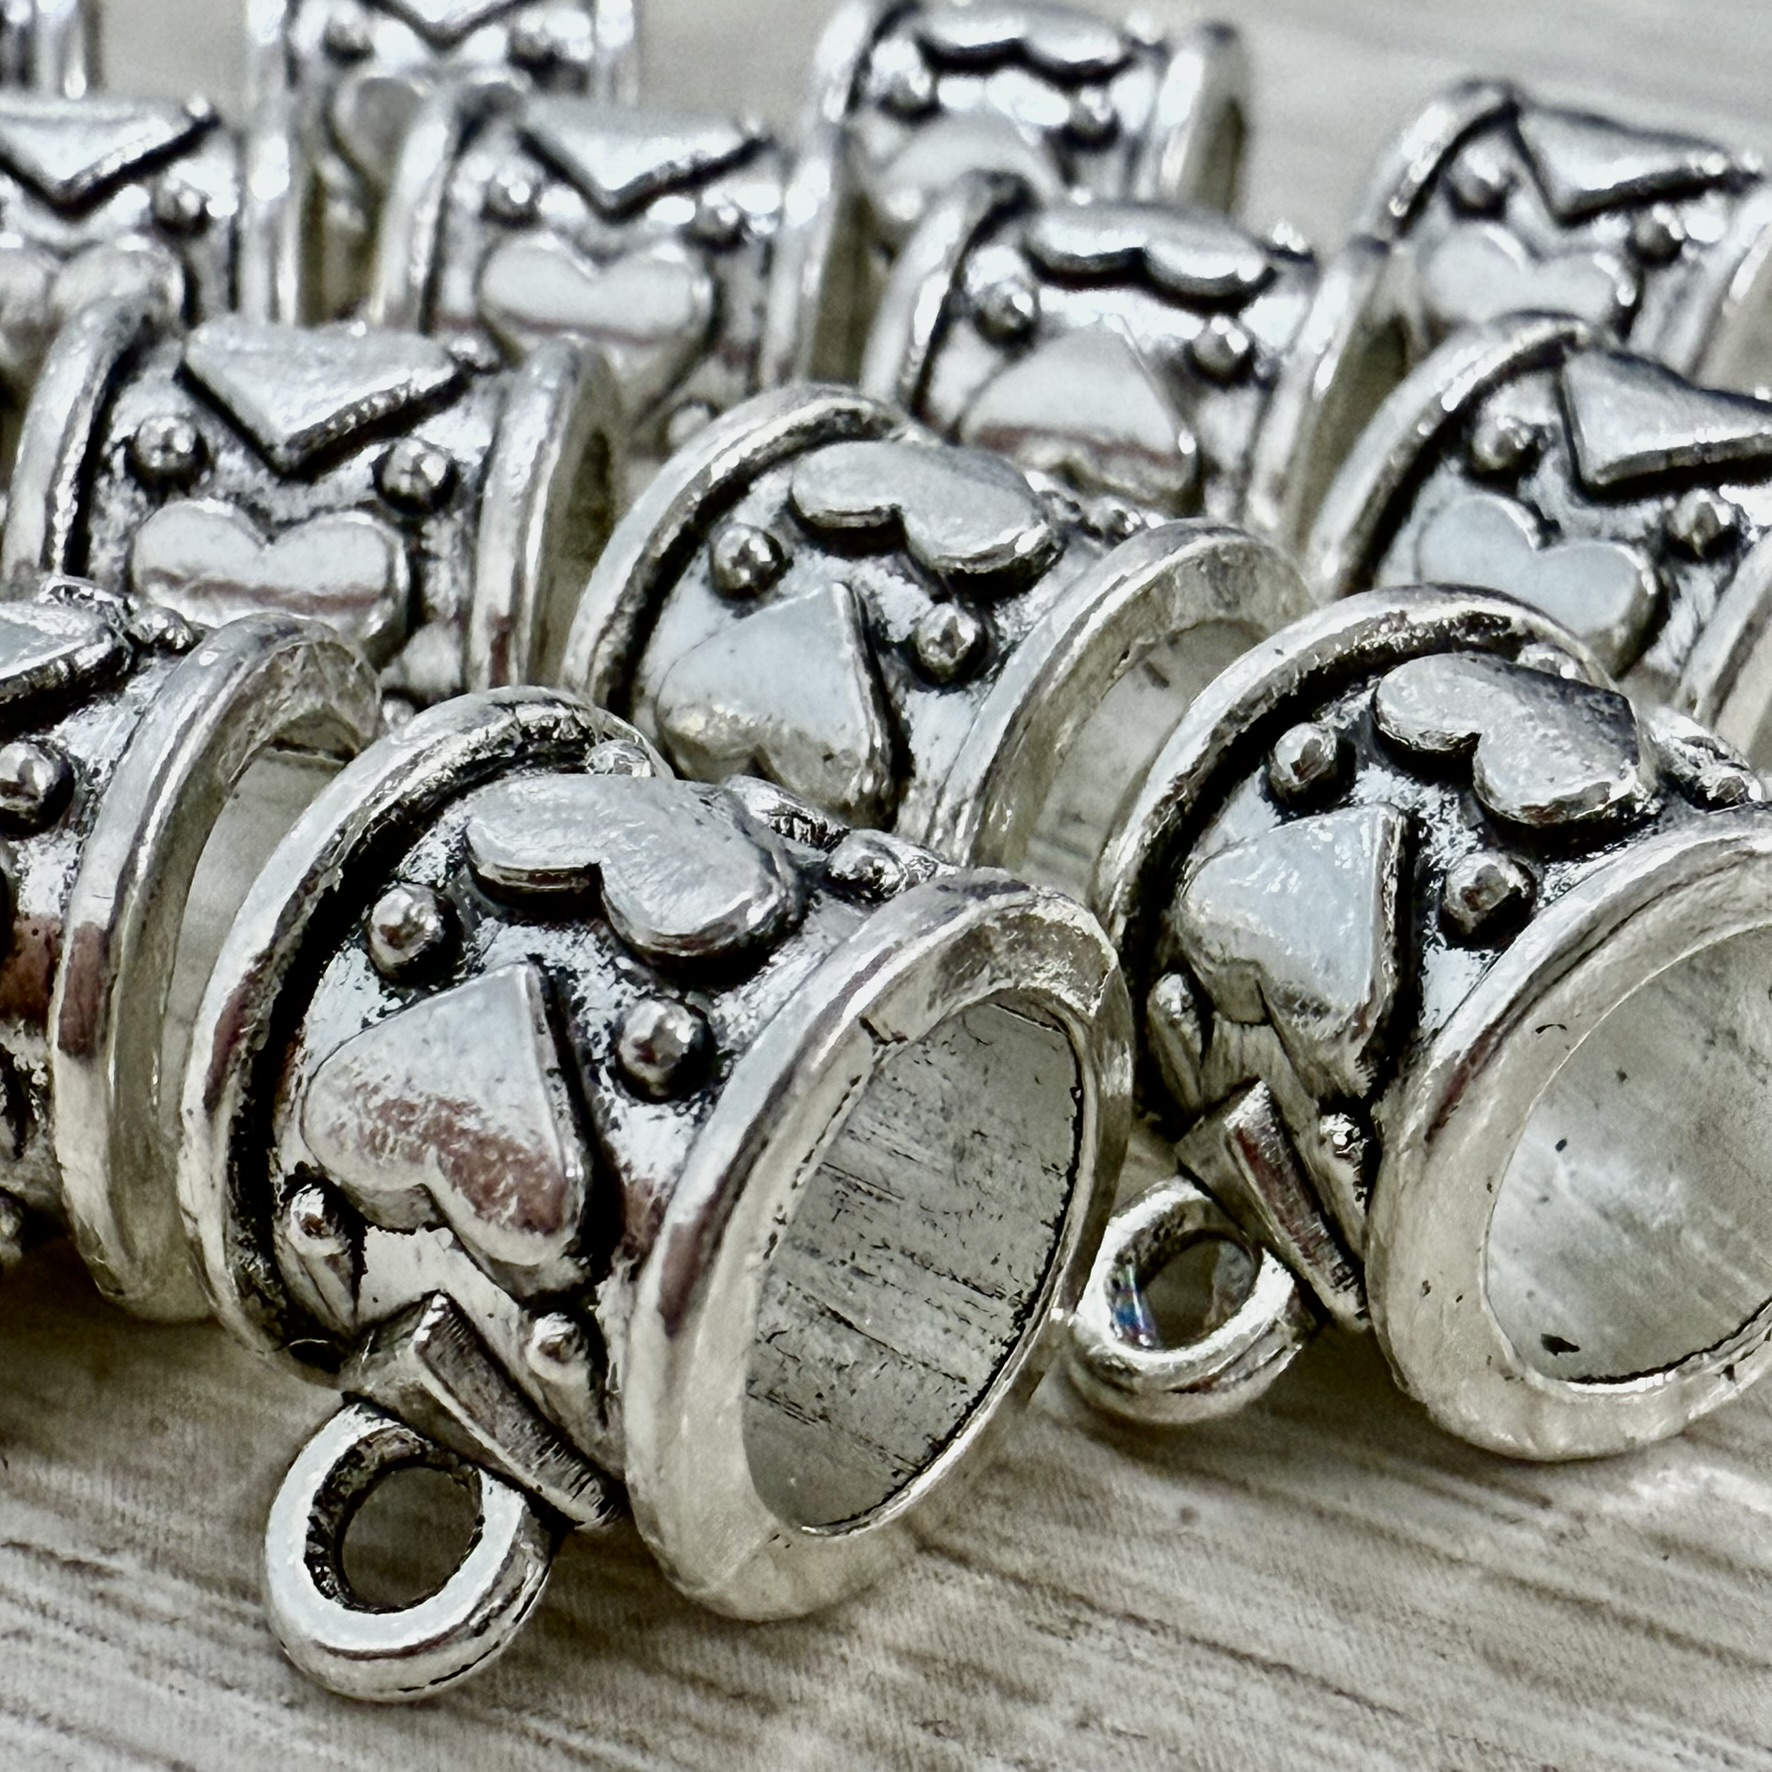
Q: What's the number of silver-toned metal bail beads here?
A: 13